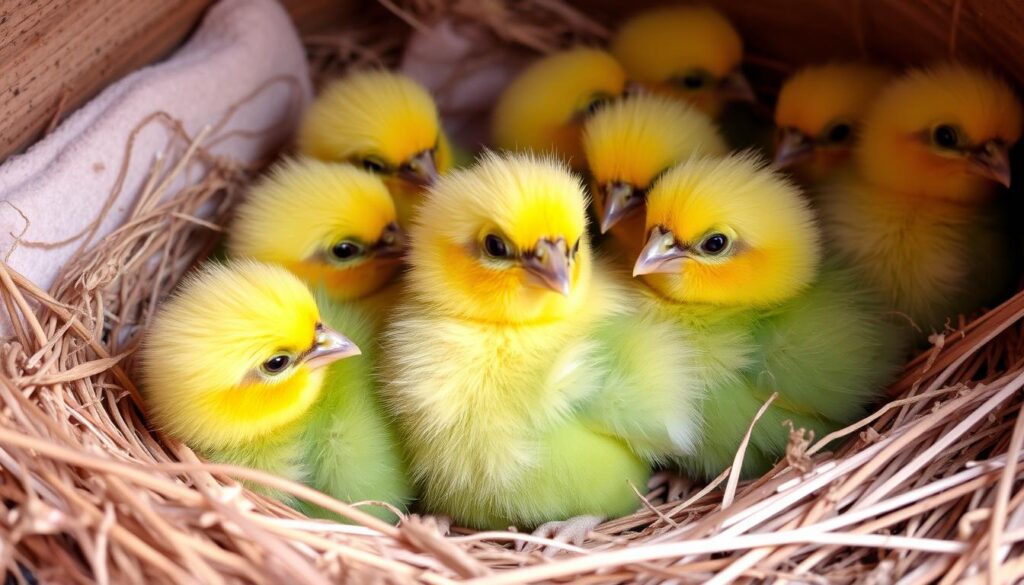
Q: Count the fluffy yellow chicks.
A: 10